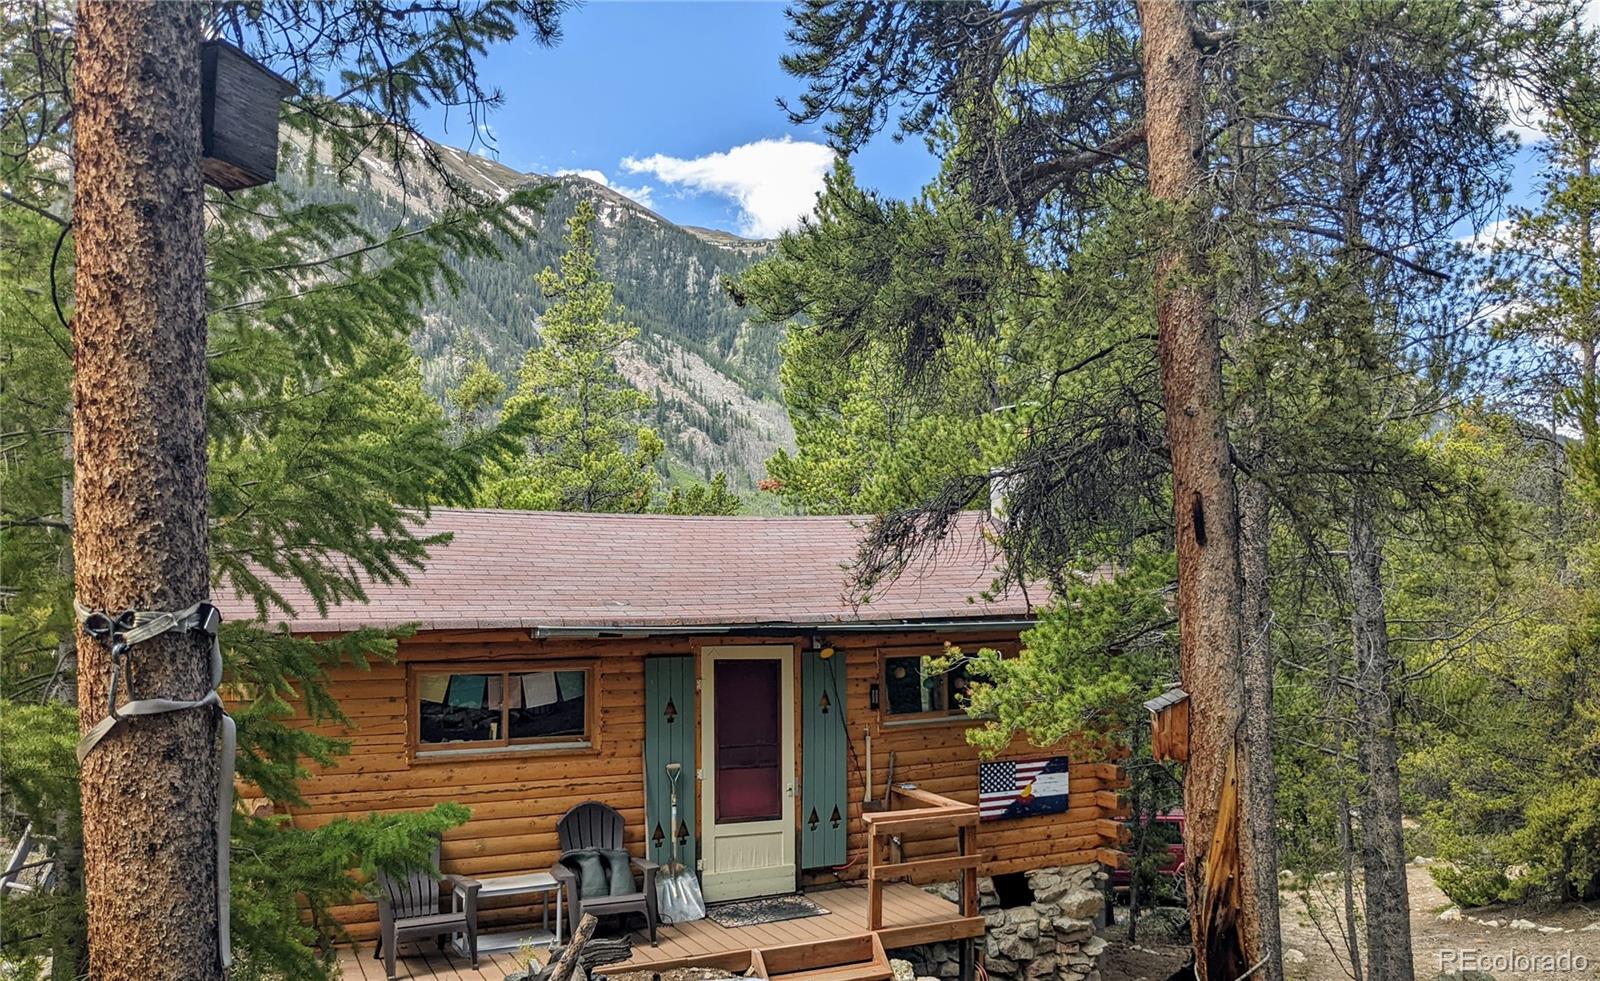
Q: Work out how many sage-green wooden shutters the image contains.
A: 2